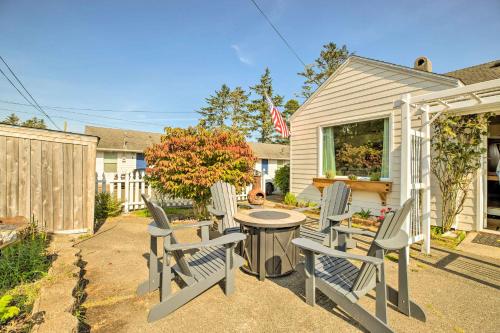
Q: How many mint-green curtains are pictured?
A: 2